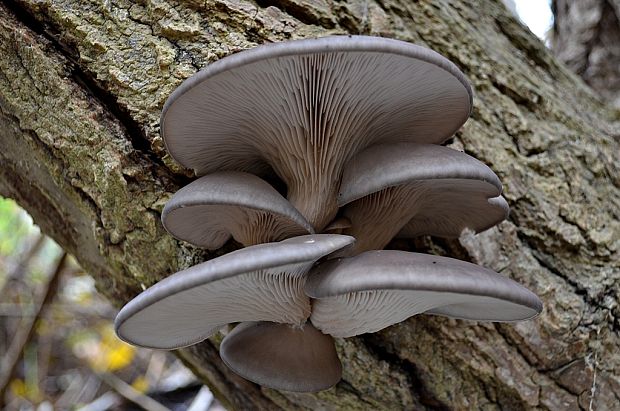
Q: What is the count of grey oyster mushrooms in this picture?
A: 6